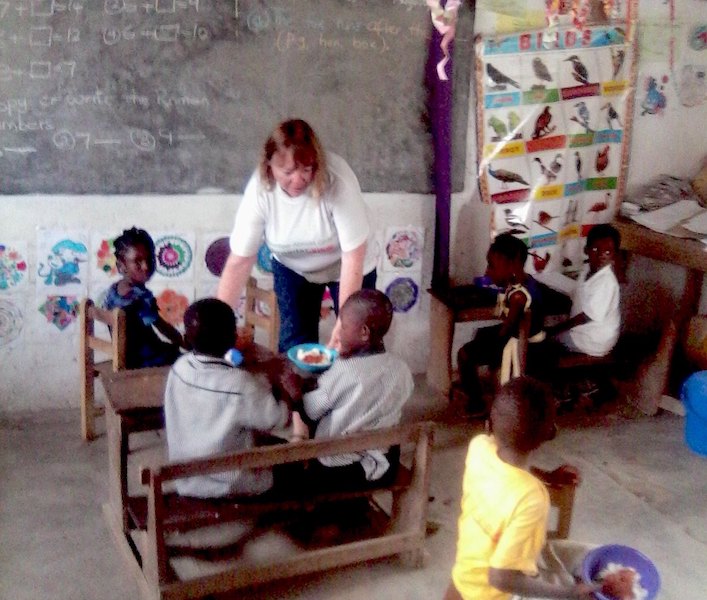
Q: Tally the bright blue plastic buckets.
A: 1